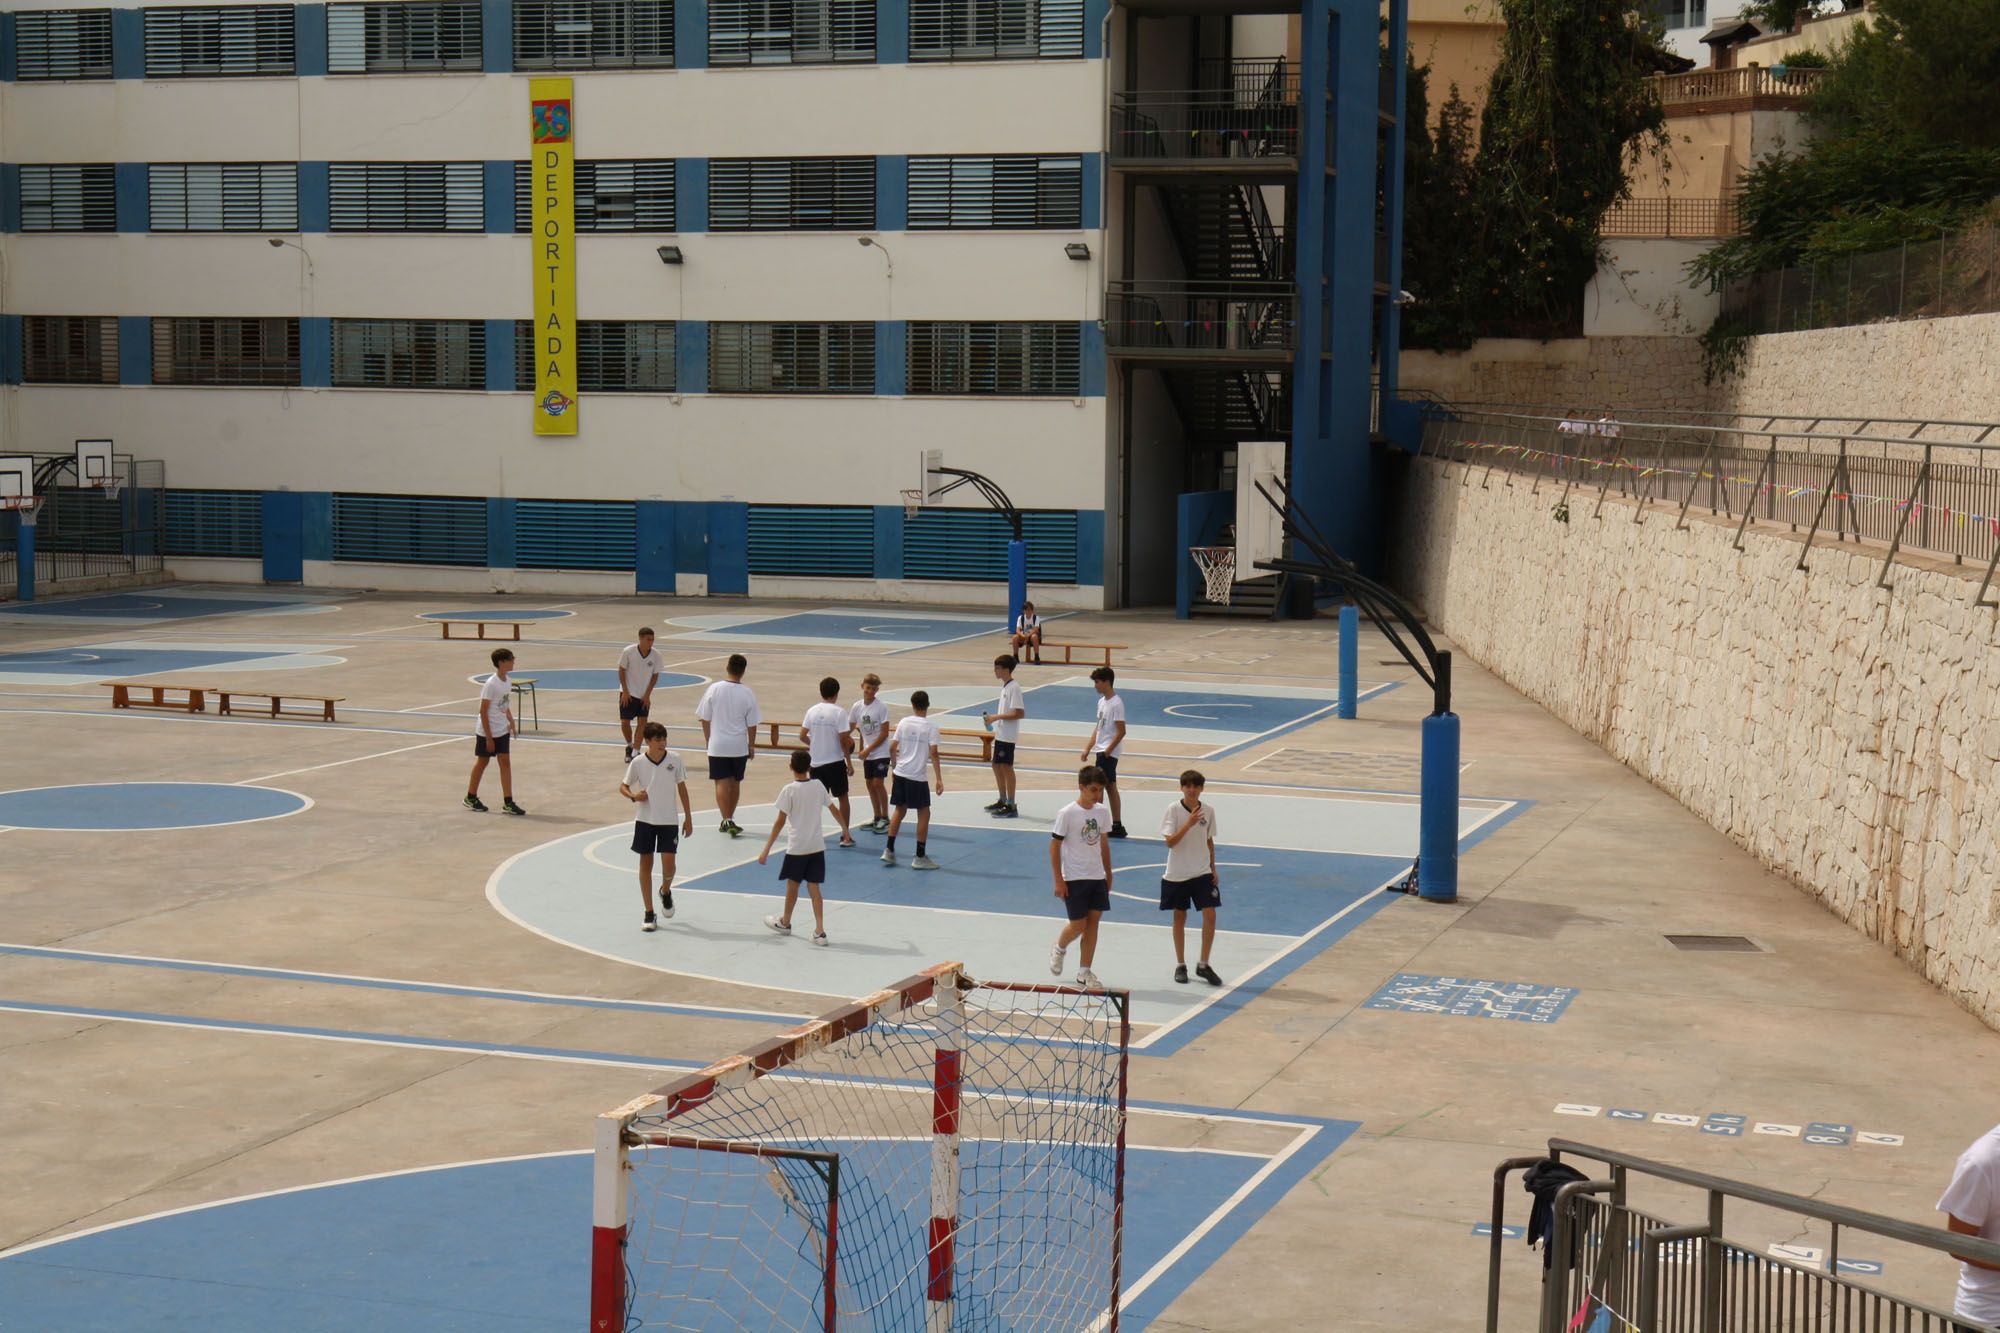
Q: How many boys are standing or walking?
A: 12